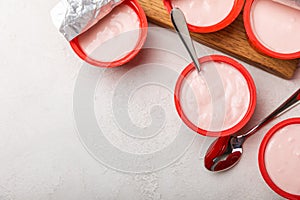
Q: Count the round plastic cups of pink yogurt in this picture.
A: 5